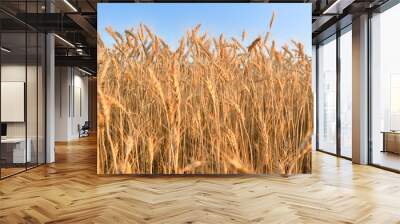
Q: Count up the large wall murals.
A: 1